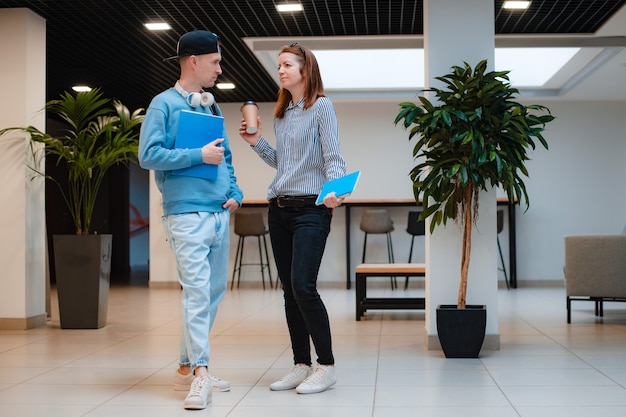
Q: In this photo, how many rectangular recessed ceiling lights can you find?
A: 5